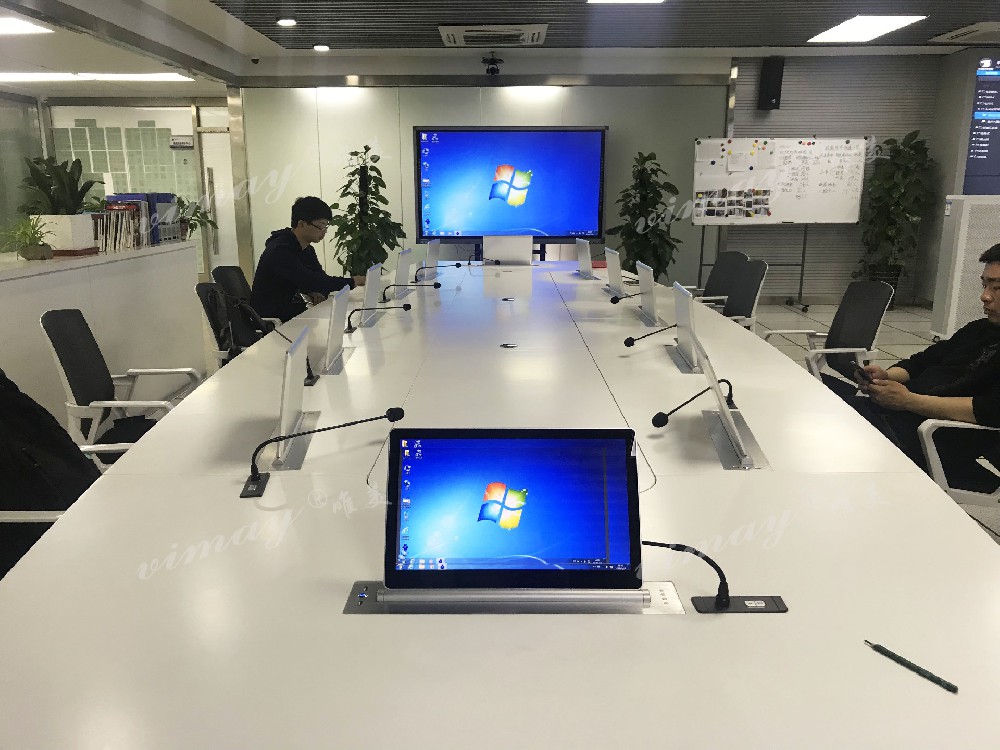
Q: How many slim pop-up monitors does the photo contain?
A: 12